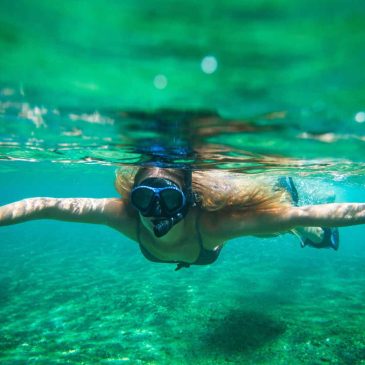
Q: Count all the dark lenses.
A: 2